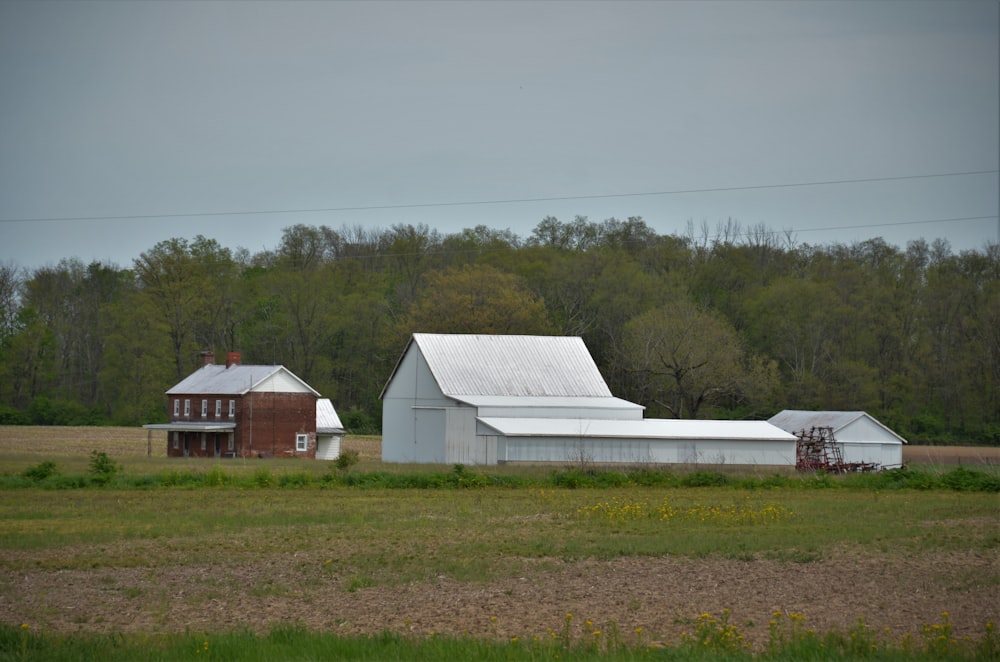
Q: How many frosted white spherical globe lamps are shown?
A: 0